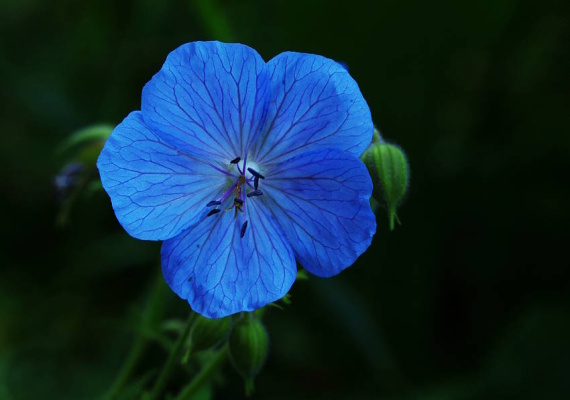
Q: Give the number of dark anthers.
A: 8